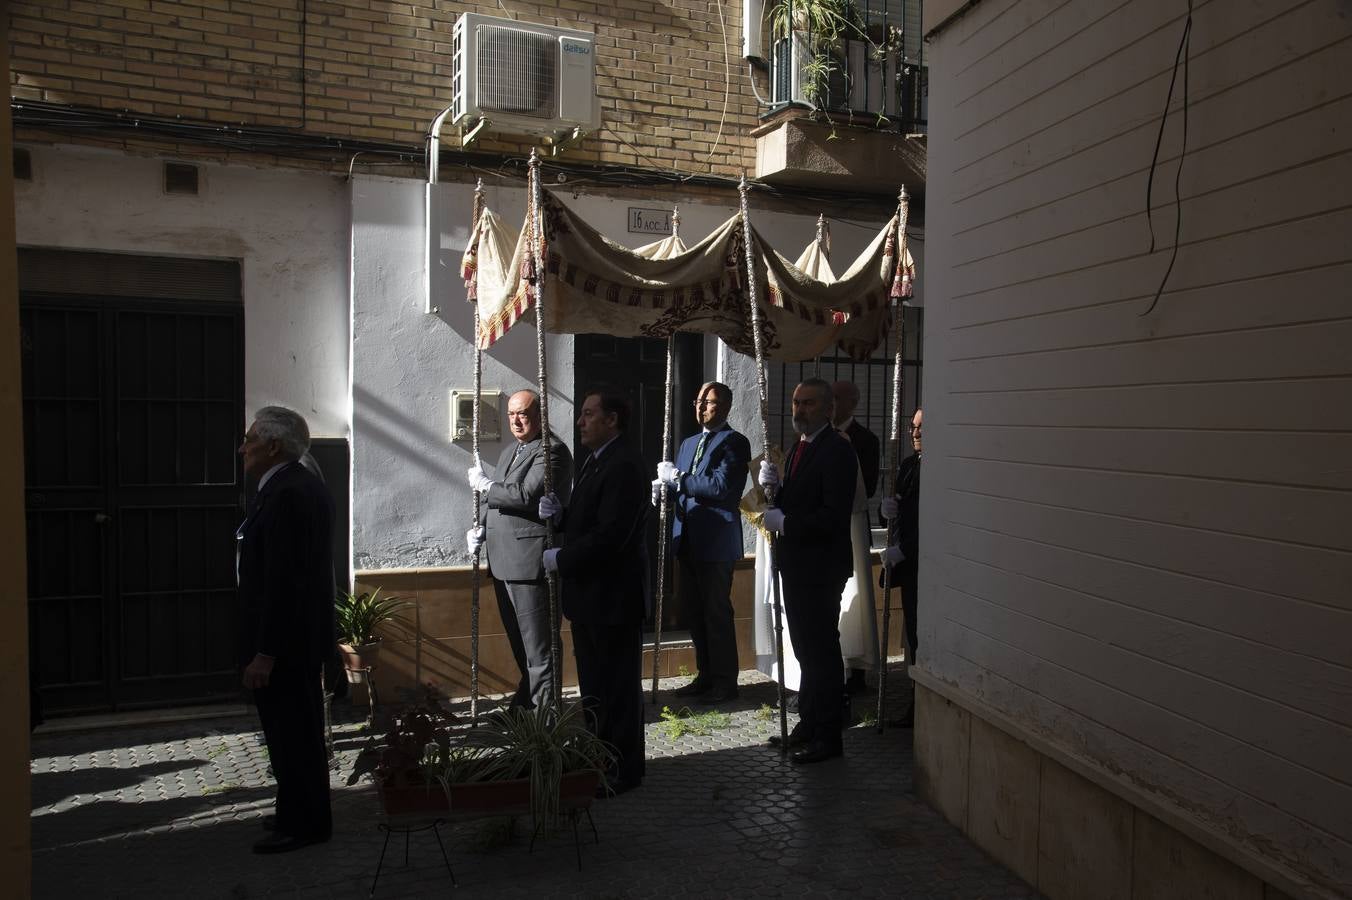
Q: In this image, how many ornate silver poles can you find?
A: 6